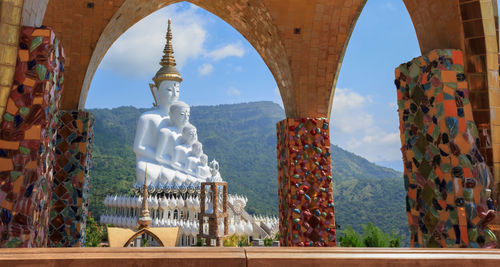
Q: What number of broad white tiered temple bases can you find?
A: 1